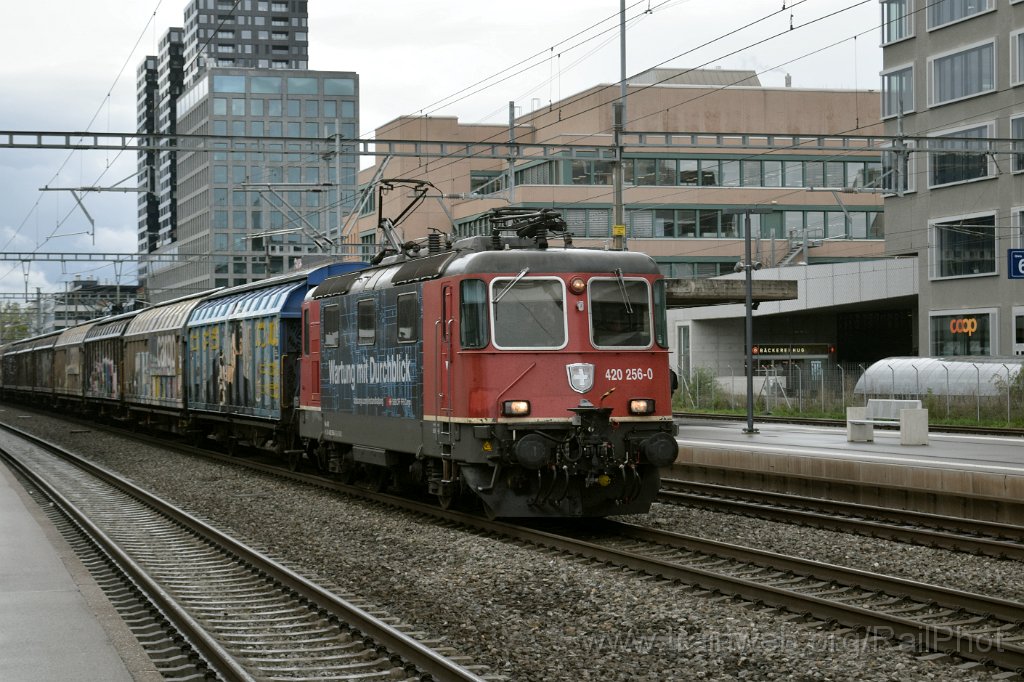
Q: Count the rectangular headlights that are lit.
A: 2